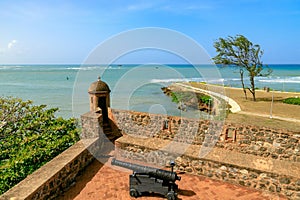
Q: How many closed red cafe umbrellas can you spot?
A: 0